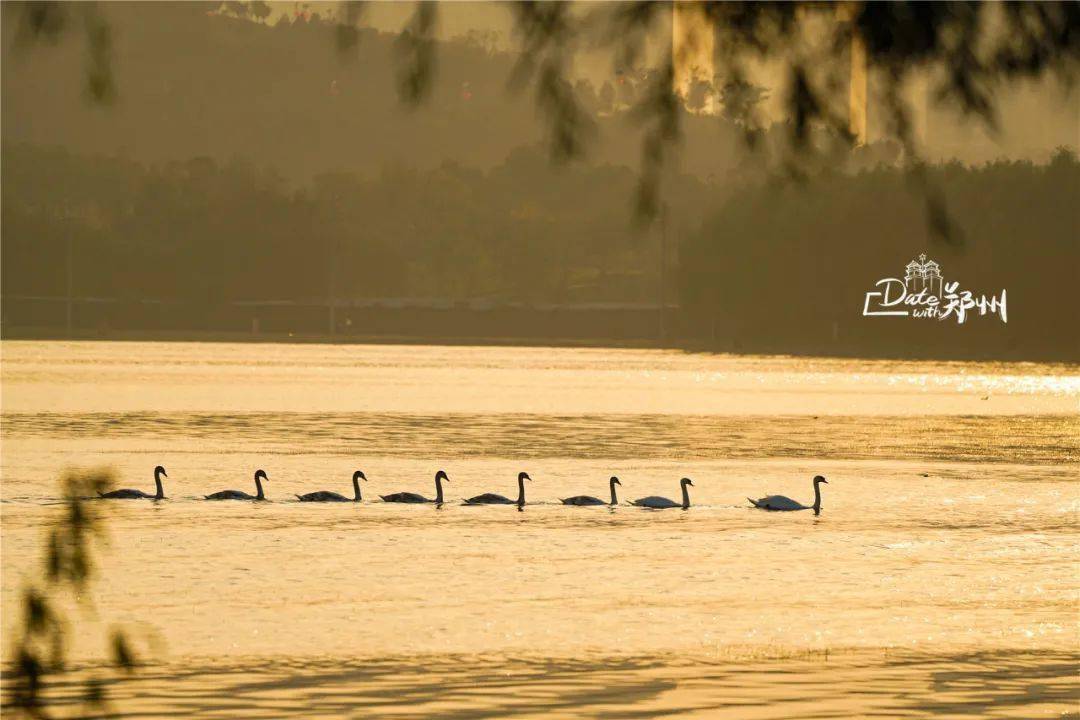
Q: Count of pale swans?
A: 2